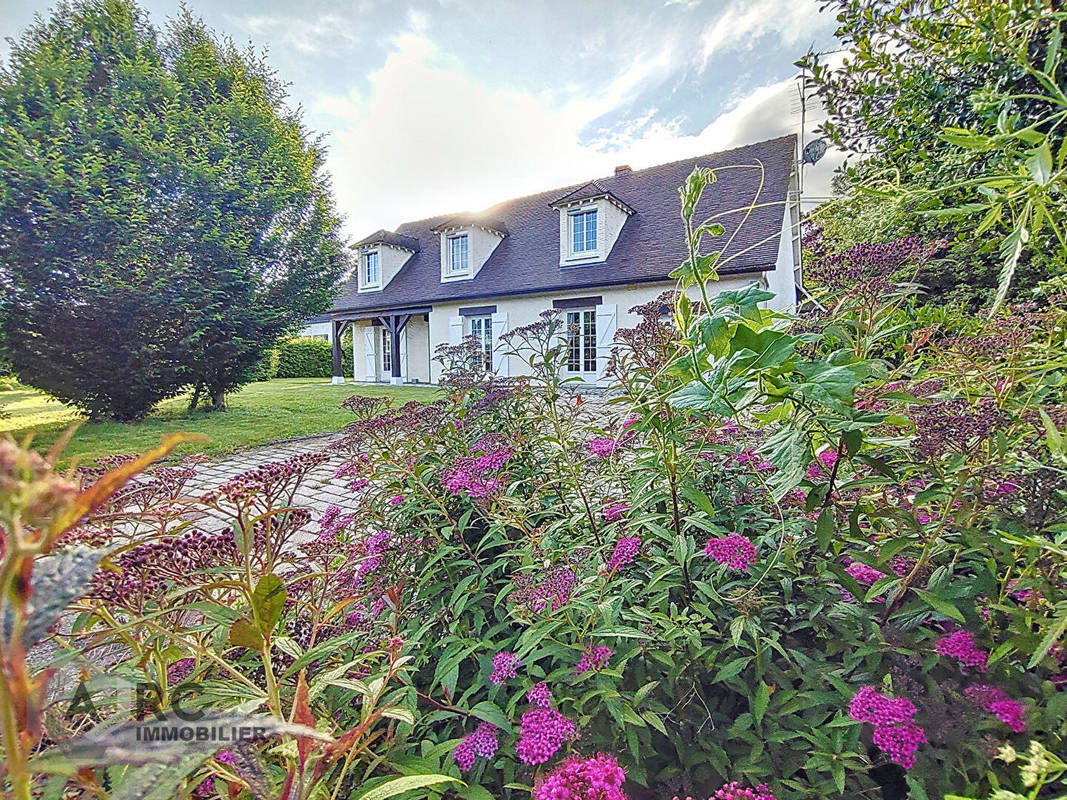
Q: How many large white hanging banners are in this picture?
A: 0